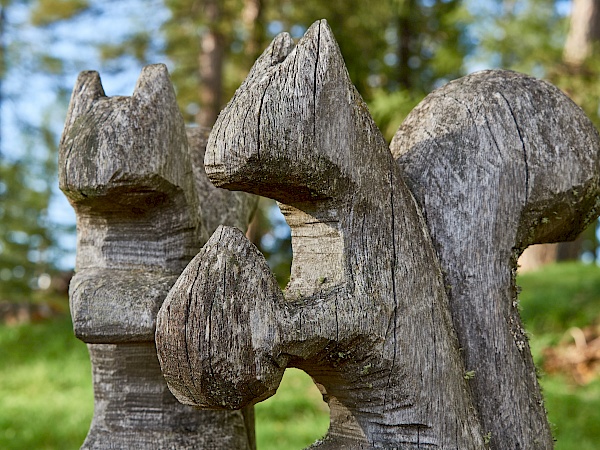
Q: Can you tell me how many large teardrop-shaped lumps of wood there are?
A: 1